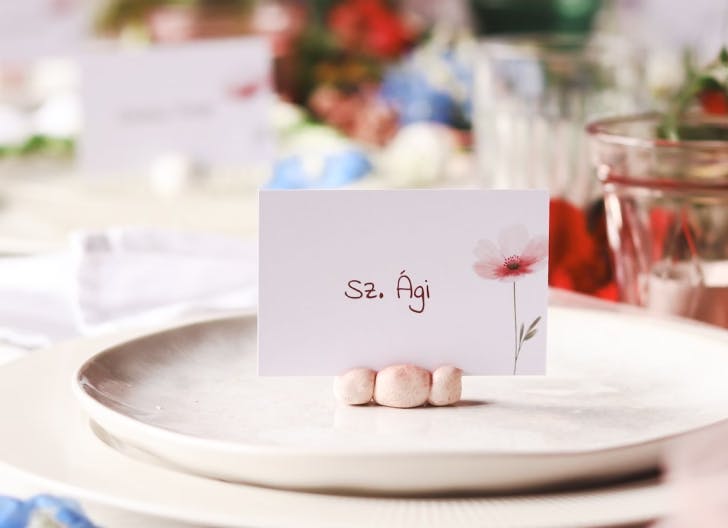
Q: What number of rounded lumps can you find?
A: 3